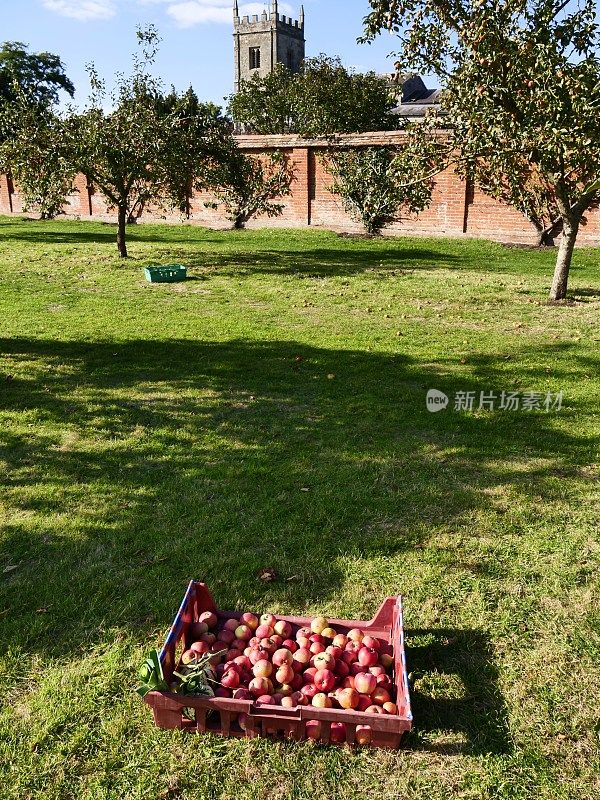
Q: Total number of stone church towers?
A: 1